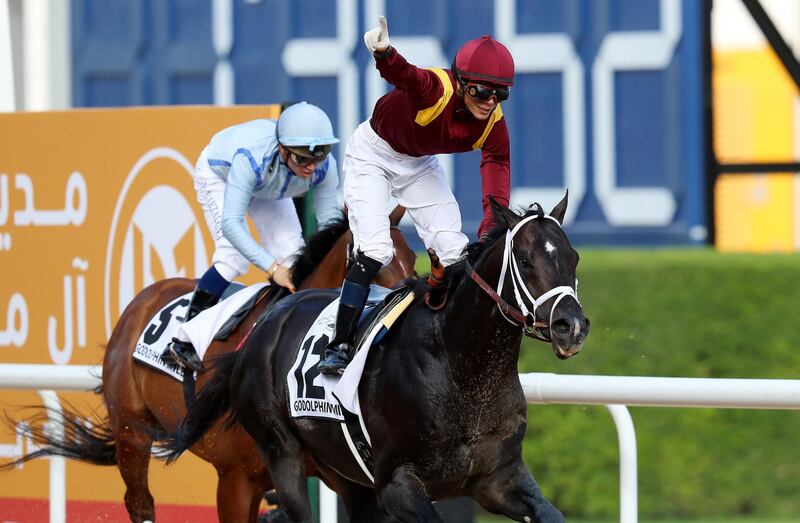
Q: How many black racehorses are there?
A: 1